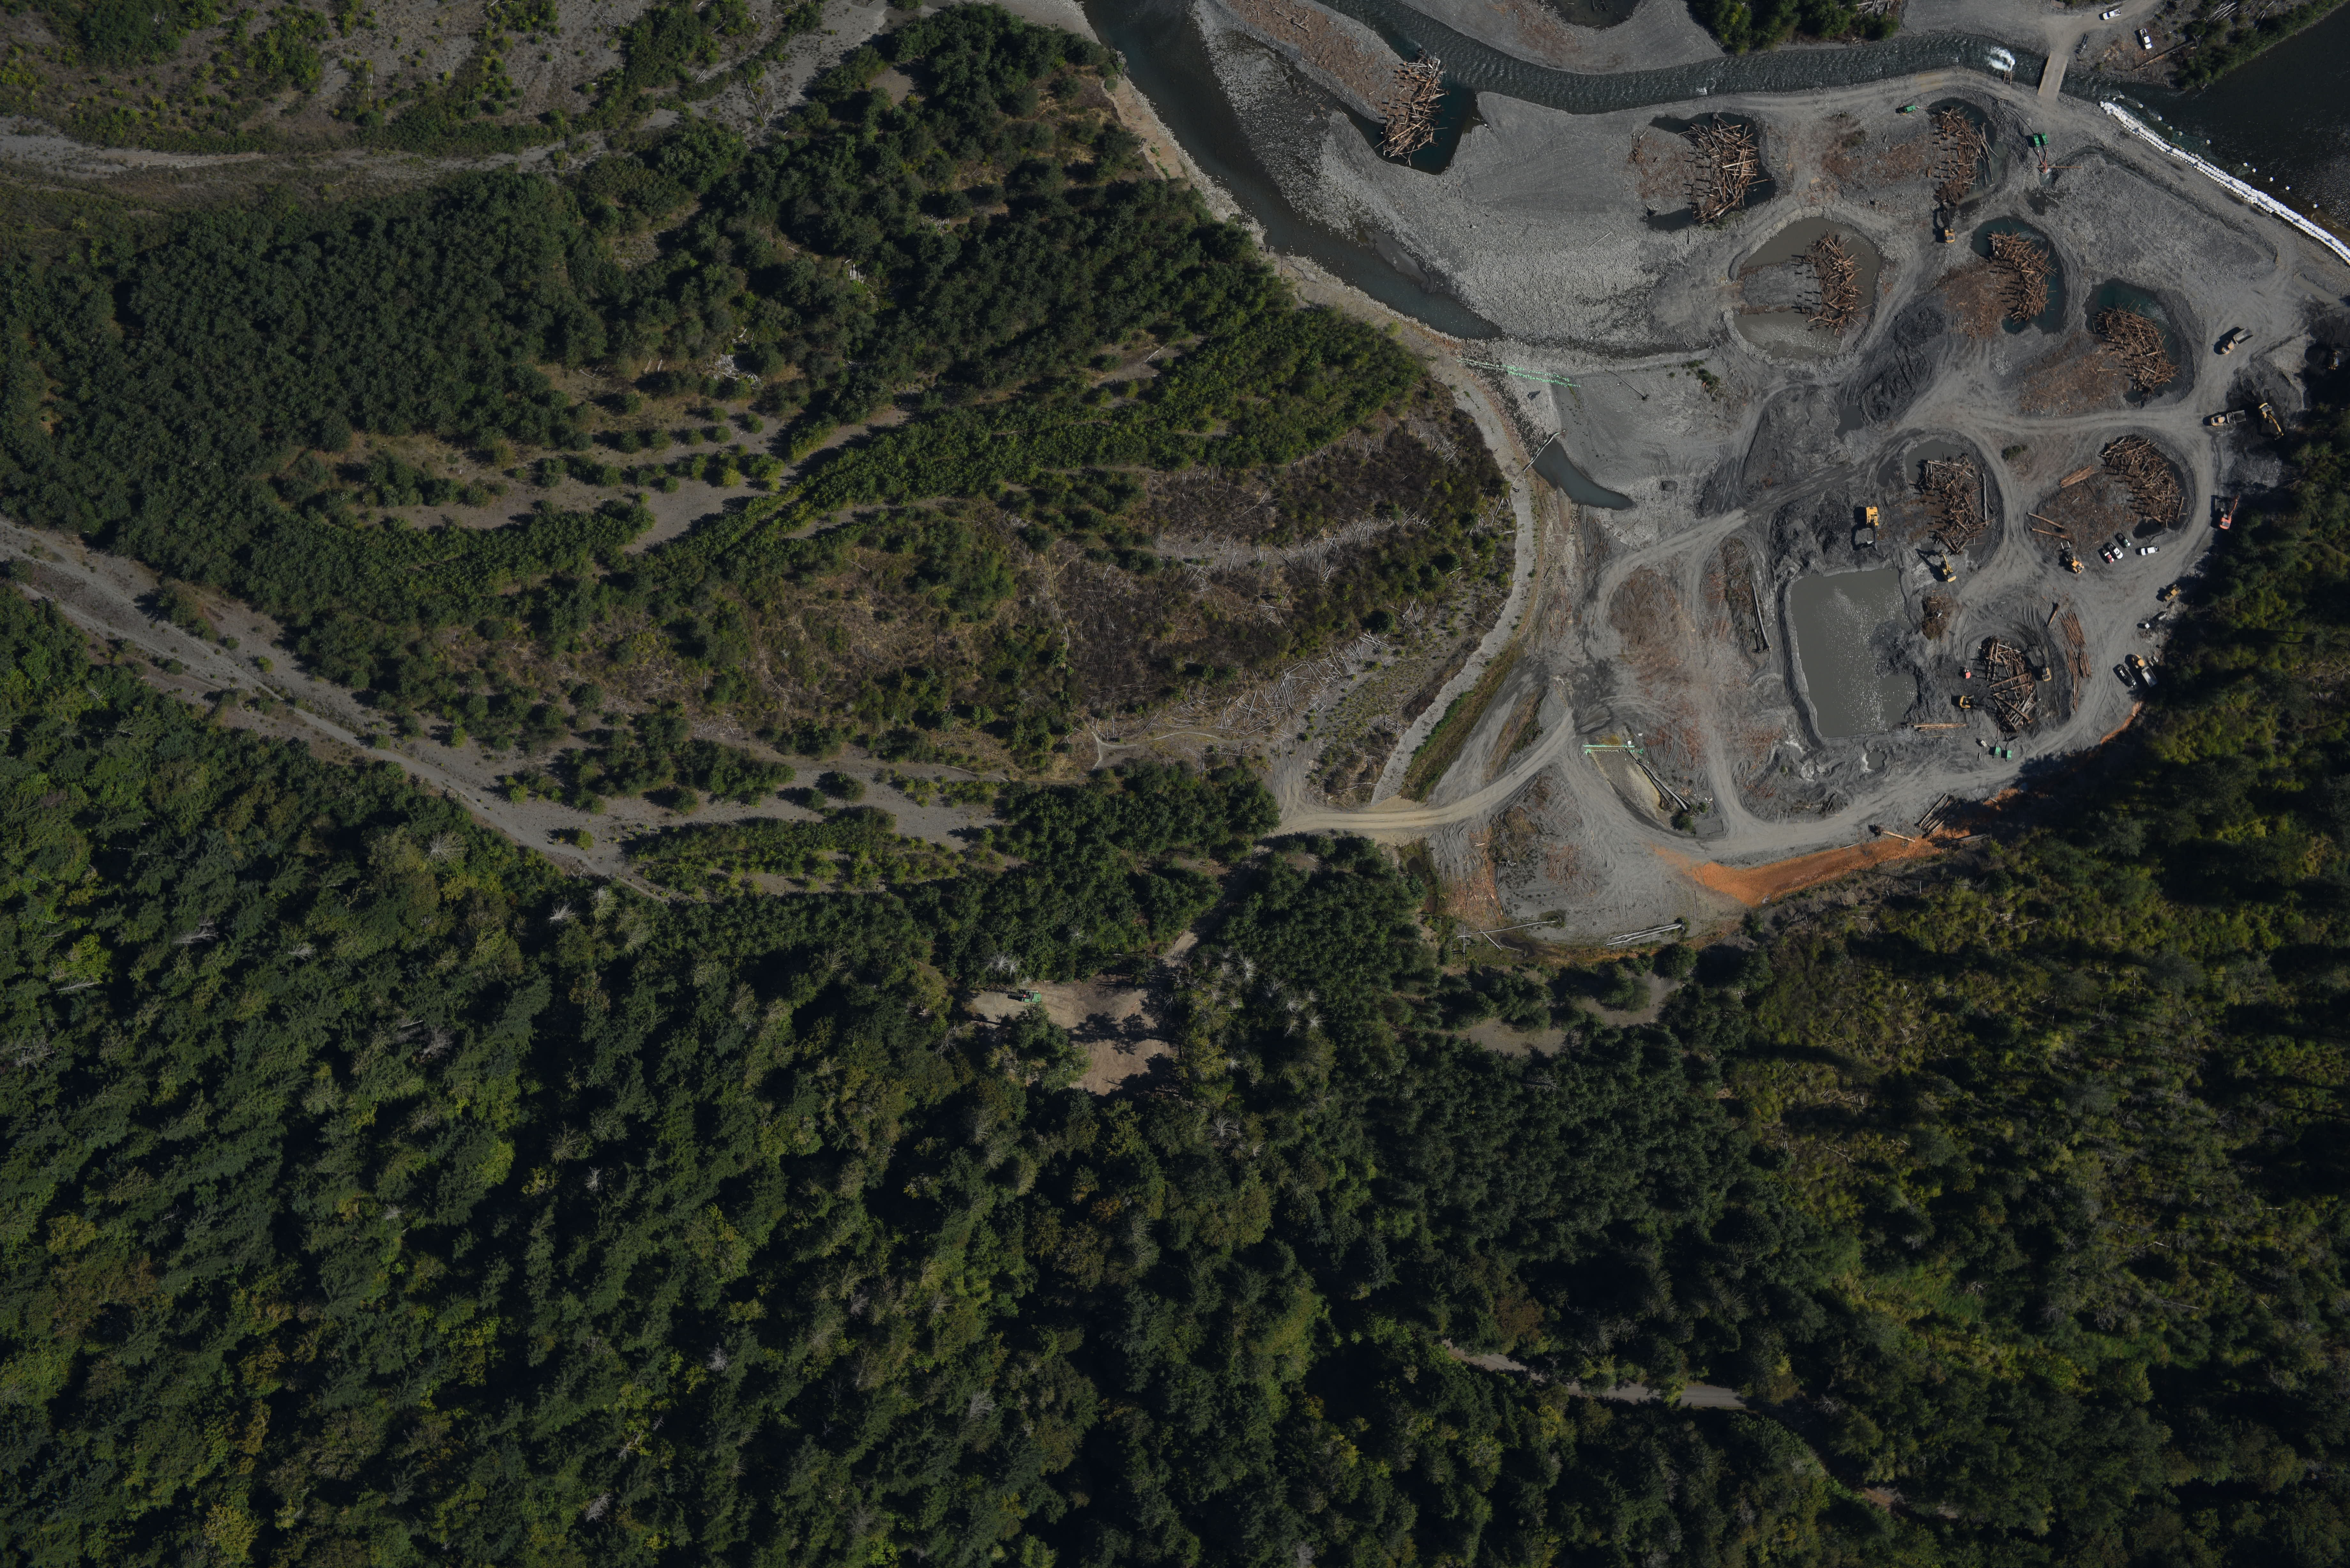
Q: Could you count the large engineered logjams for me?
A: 9